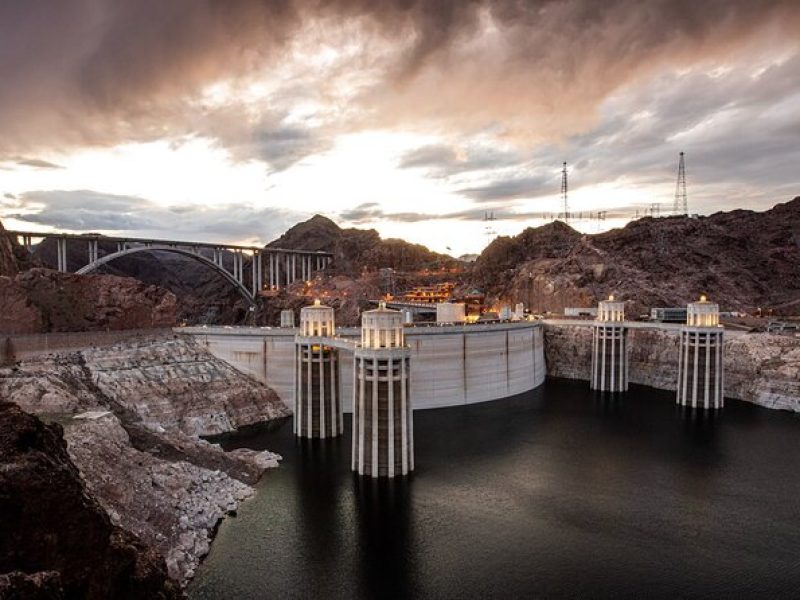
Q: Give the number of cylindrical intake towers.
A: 4